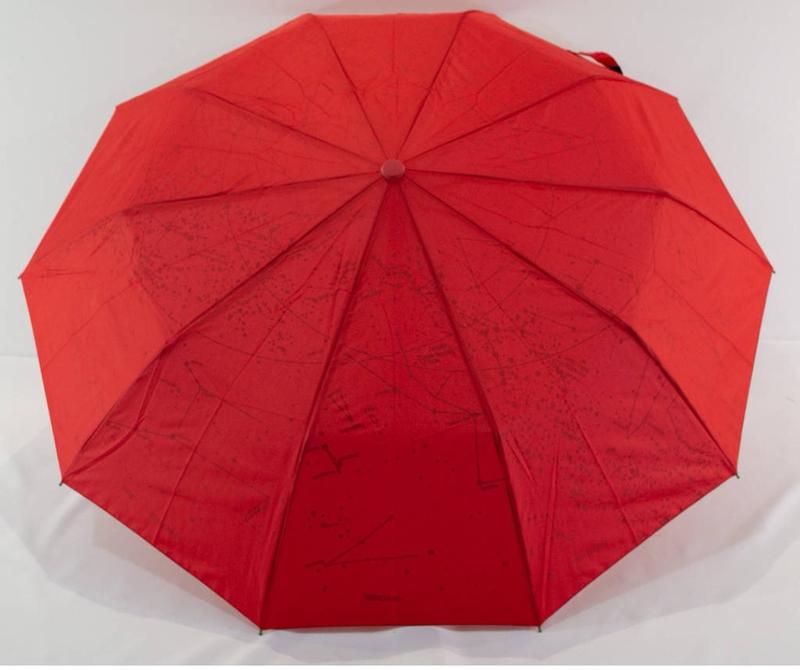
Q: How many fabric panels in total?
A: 10